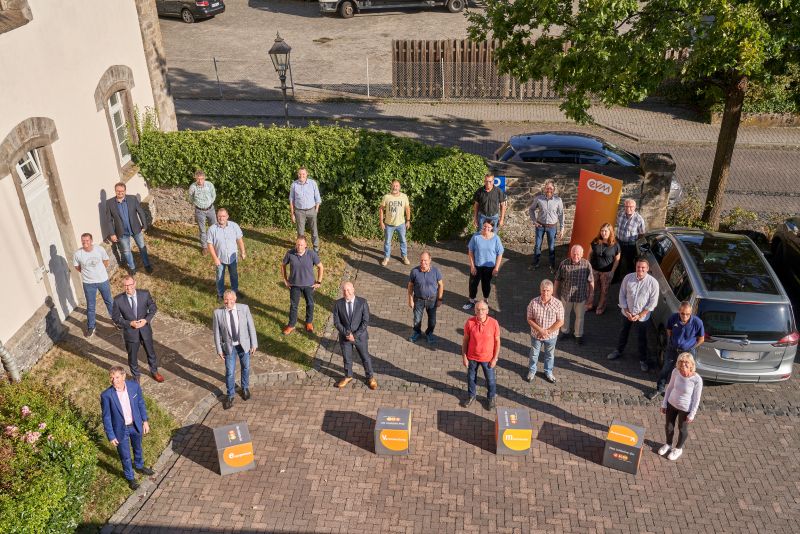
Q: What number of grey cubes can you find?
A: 4